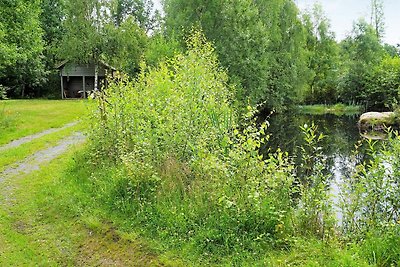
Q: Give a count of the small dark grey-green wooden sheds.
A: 1